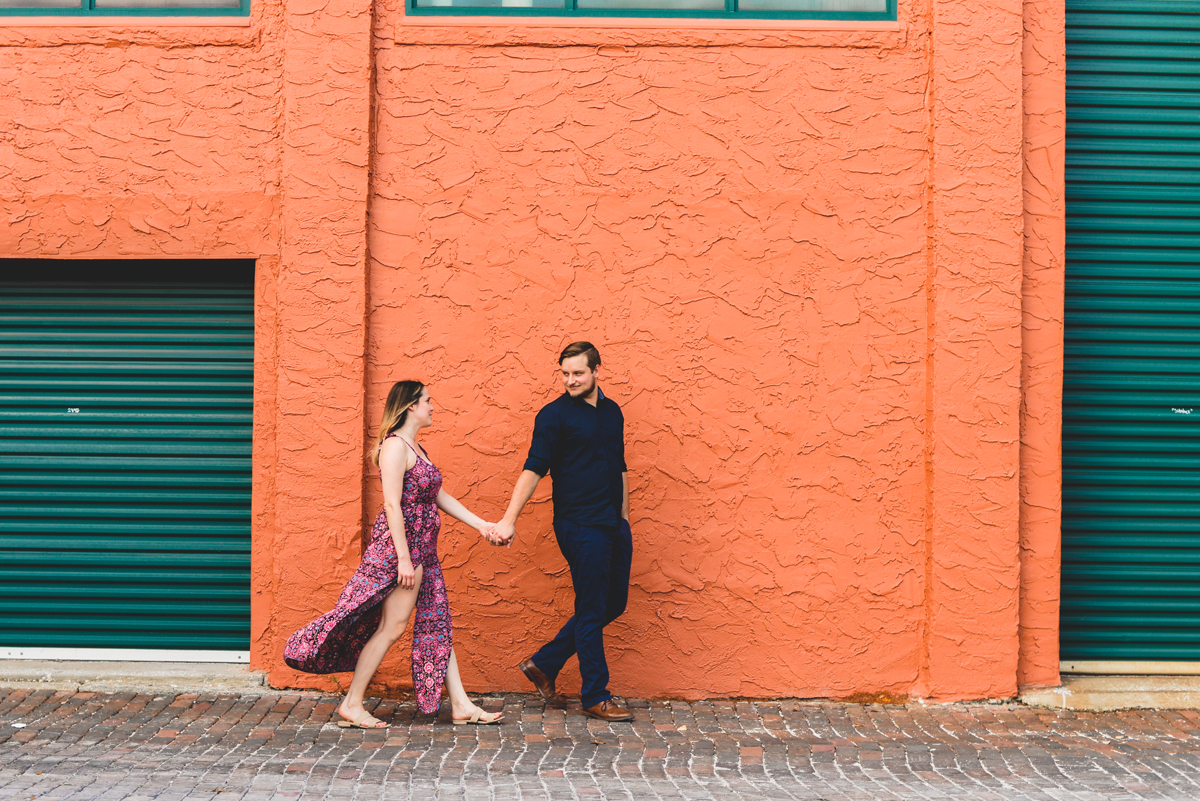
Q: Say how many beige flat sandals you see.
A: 2